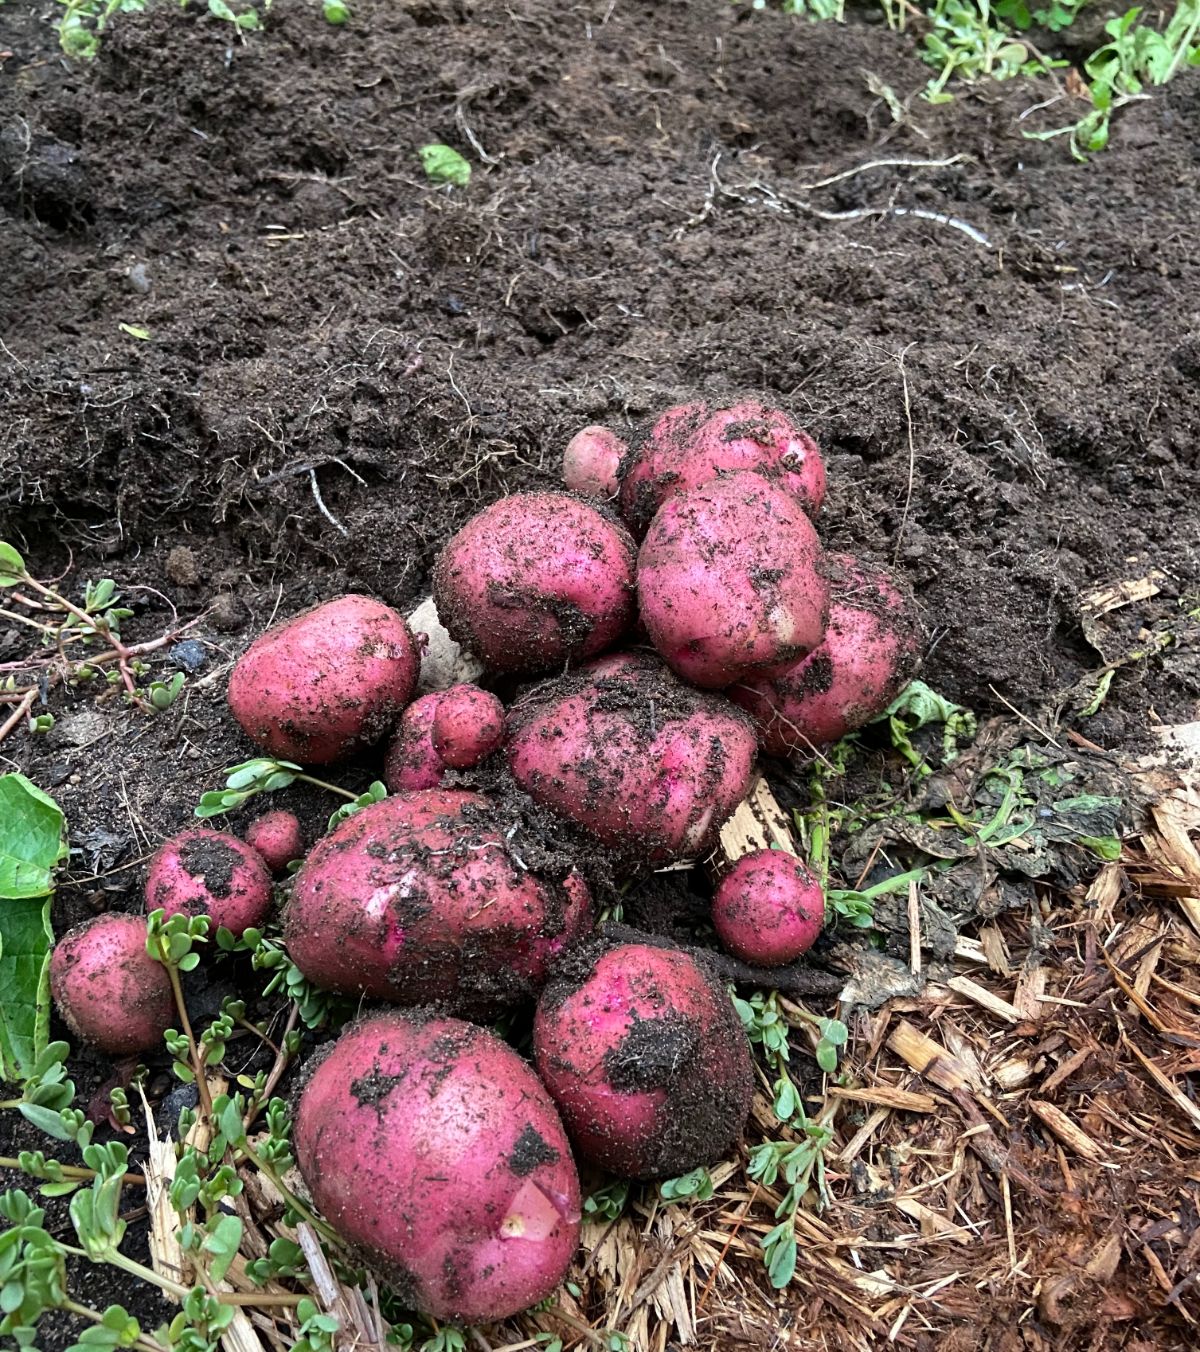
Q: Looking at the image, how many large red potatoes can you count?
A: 9